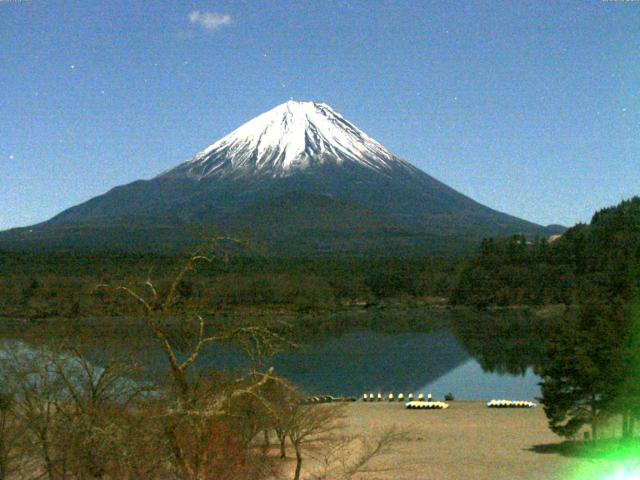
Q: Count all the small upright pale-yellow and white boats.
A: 8